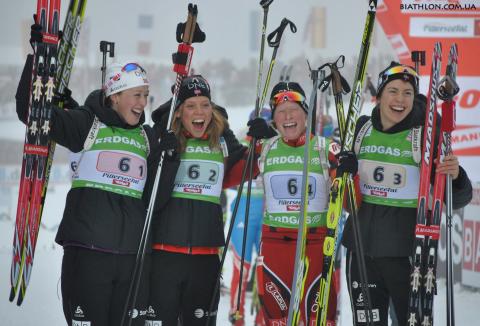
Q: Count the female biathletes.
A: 4